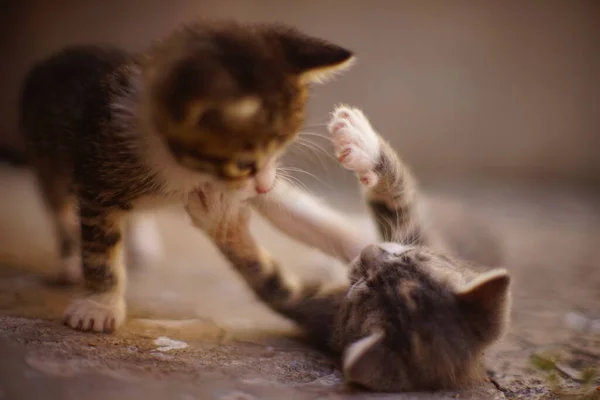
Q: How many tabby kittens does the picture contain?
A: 2